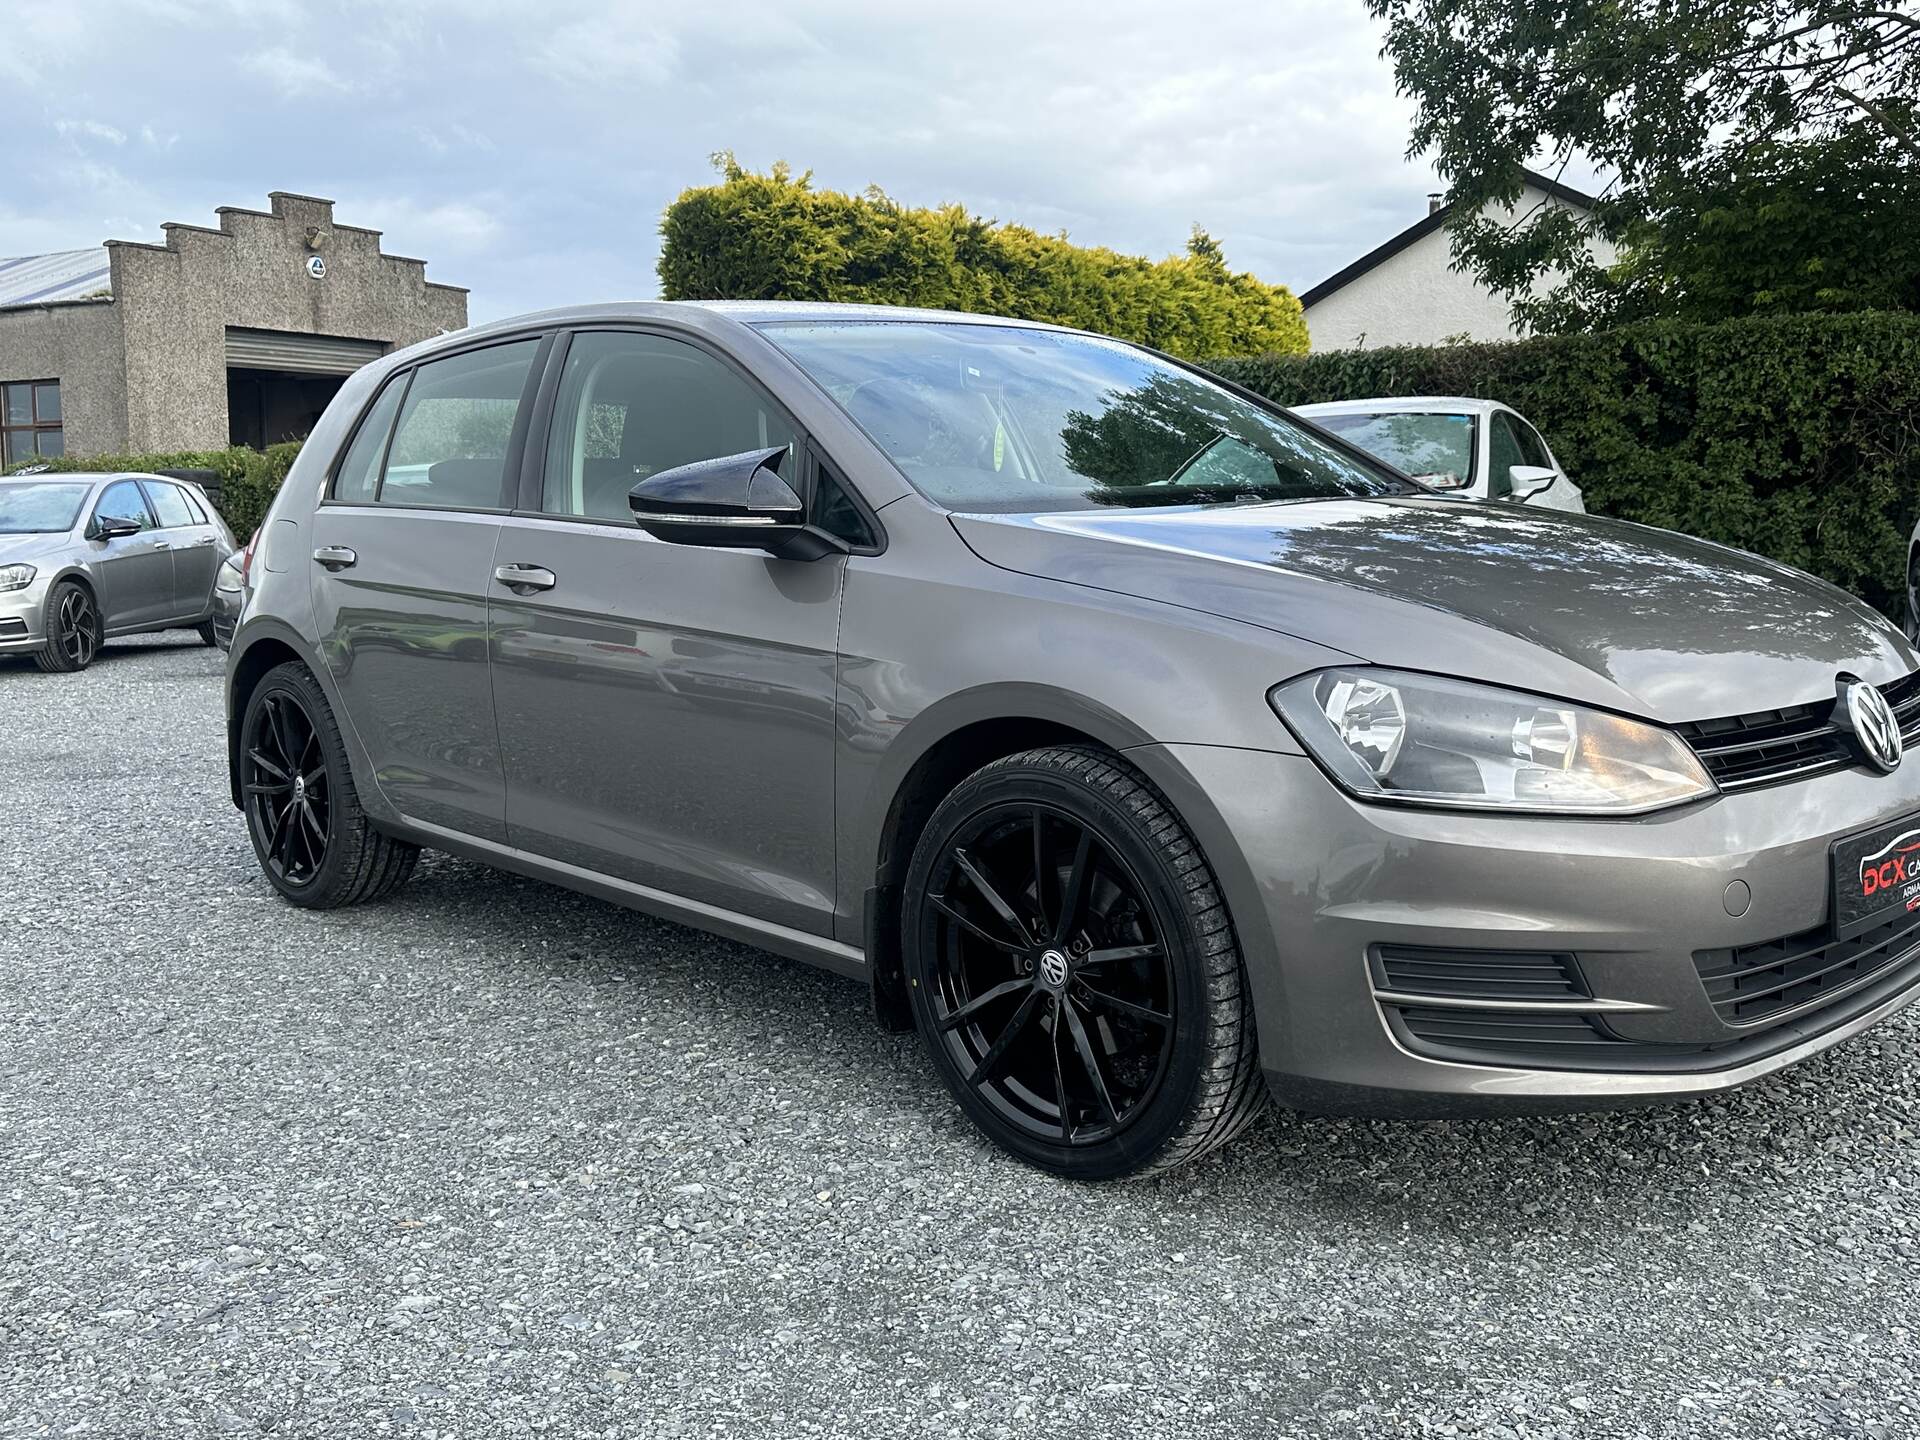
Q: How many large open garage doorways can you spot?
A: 1